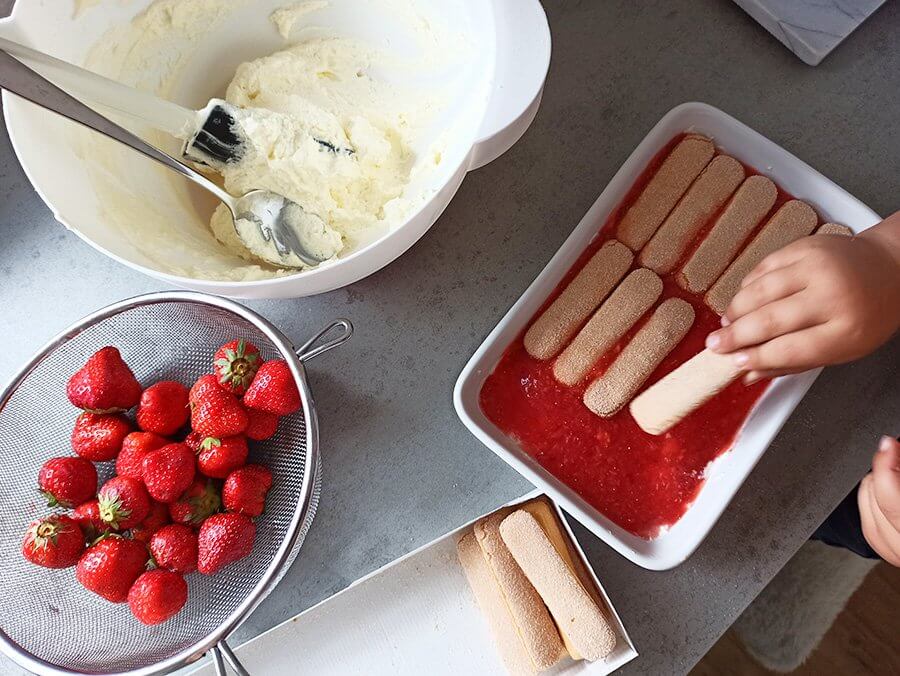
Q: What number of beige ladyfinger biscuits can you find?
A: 13